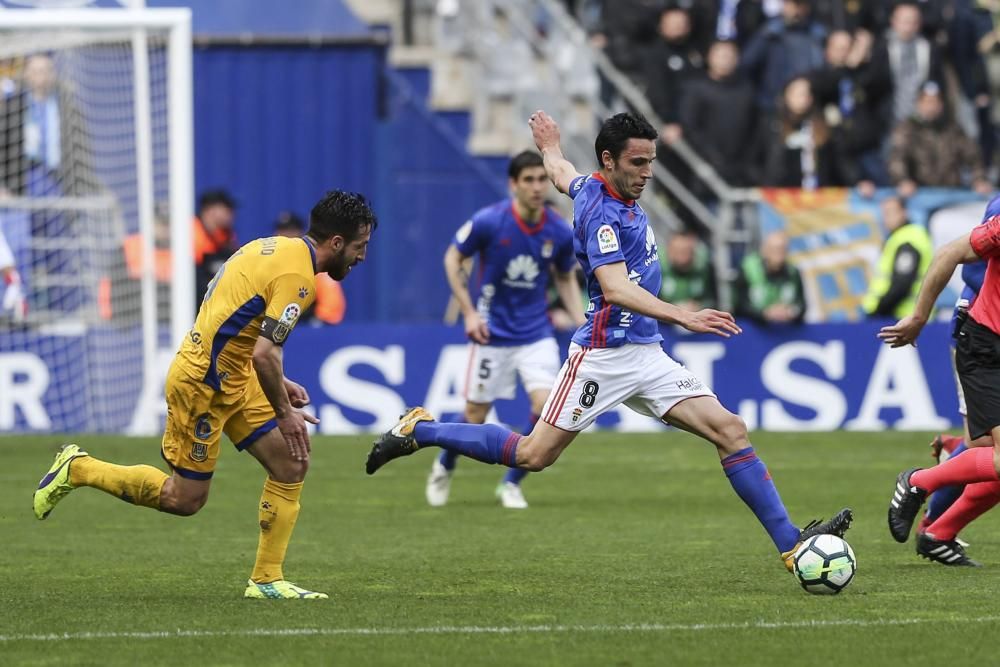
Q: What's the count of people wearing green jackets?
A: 2